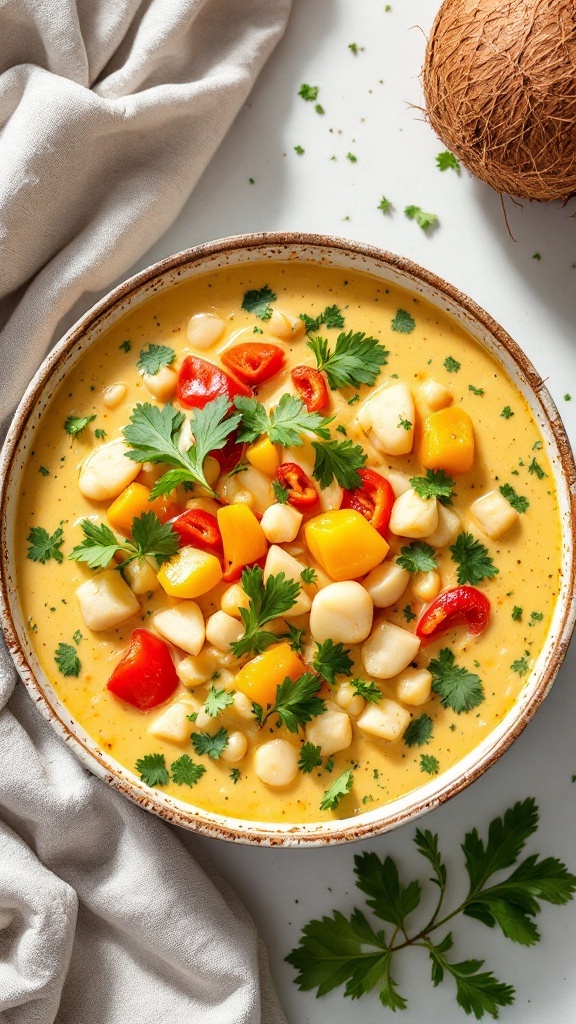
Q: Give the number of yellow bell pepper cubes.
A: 7